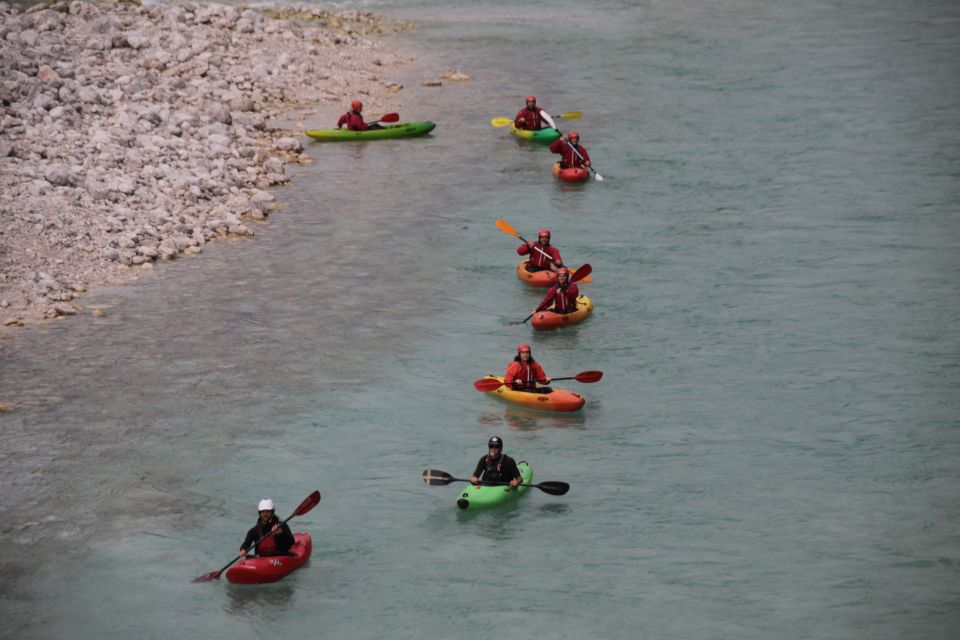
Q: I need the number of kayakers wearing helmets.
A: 8